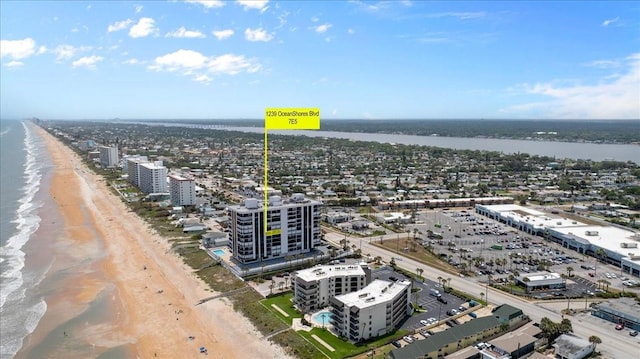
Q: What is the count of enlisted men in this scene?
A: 0